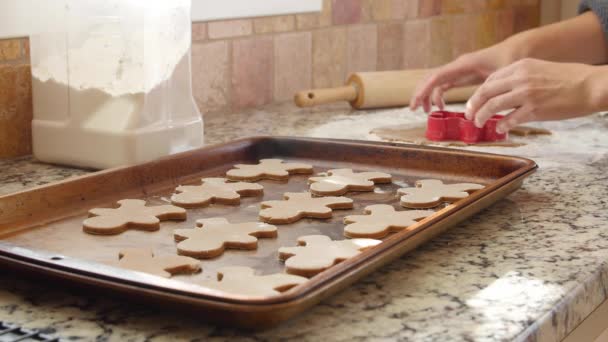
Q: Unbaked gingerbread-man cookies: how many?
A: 11